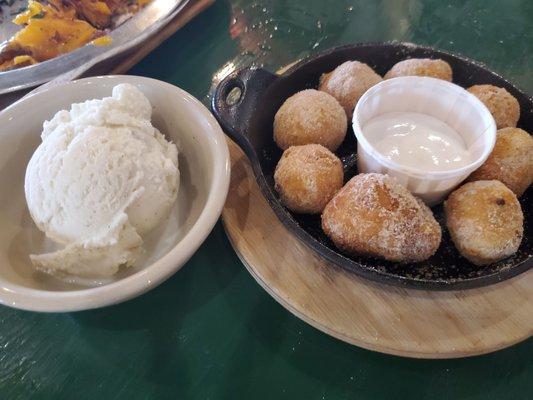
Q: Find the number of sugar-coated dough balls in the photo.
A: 8